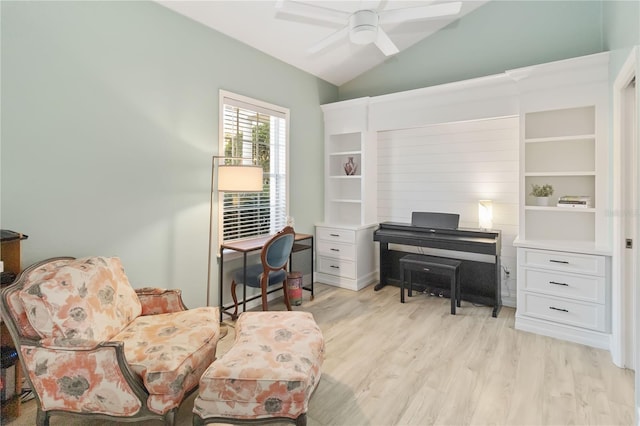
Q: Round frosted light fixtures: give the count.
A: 1